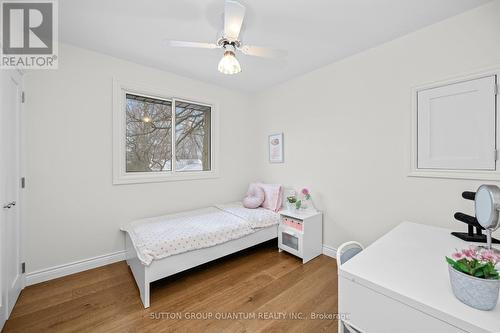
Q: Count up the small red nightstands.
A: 0